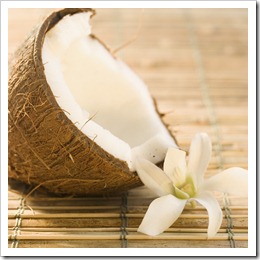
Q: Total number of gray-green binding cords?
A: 3